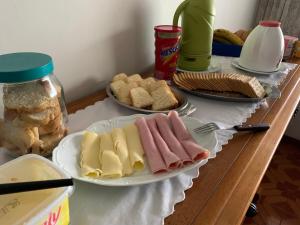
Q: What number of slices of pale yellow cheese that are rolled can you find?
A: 4